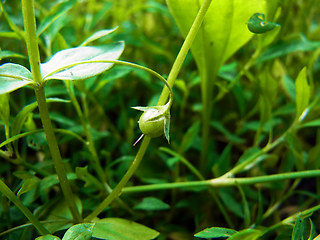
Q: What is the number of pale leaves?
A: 2